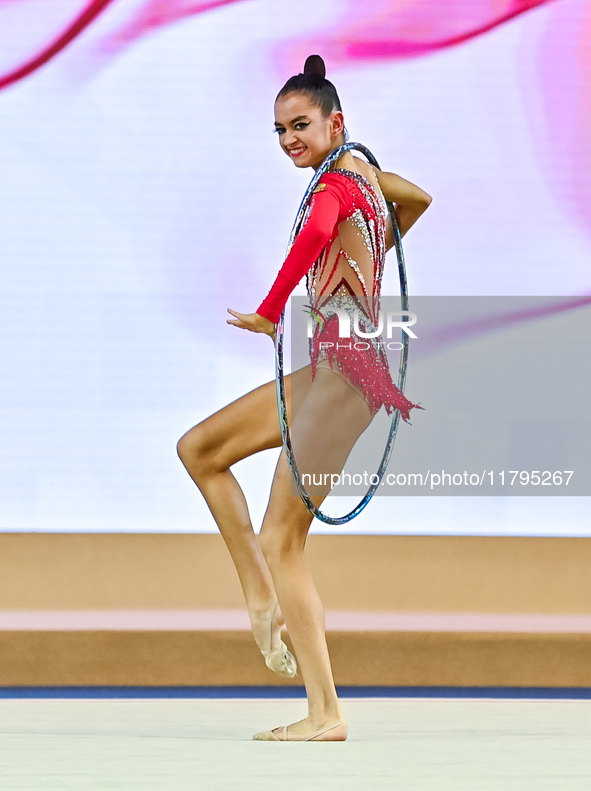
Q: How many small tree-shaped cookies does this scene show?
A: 0